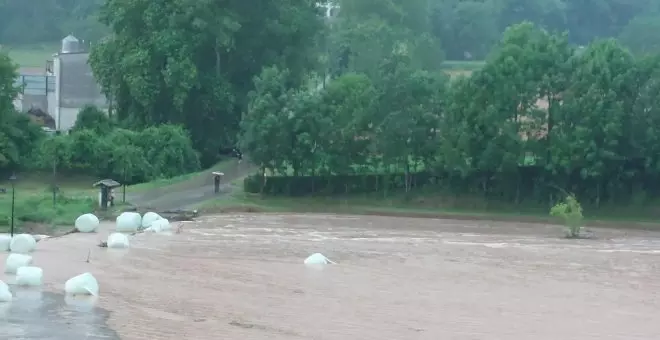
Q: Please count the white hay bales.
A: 12